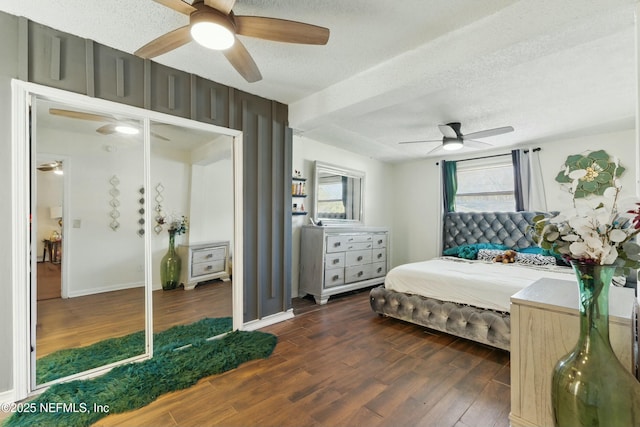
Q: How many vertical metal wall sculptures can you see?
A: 3